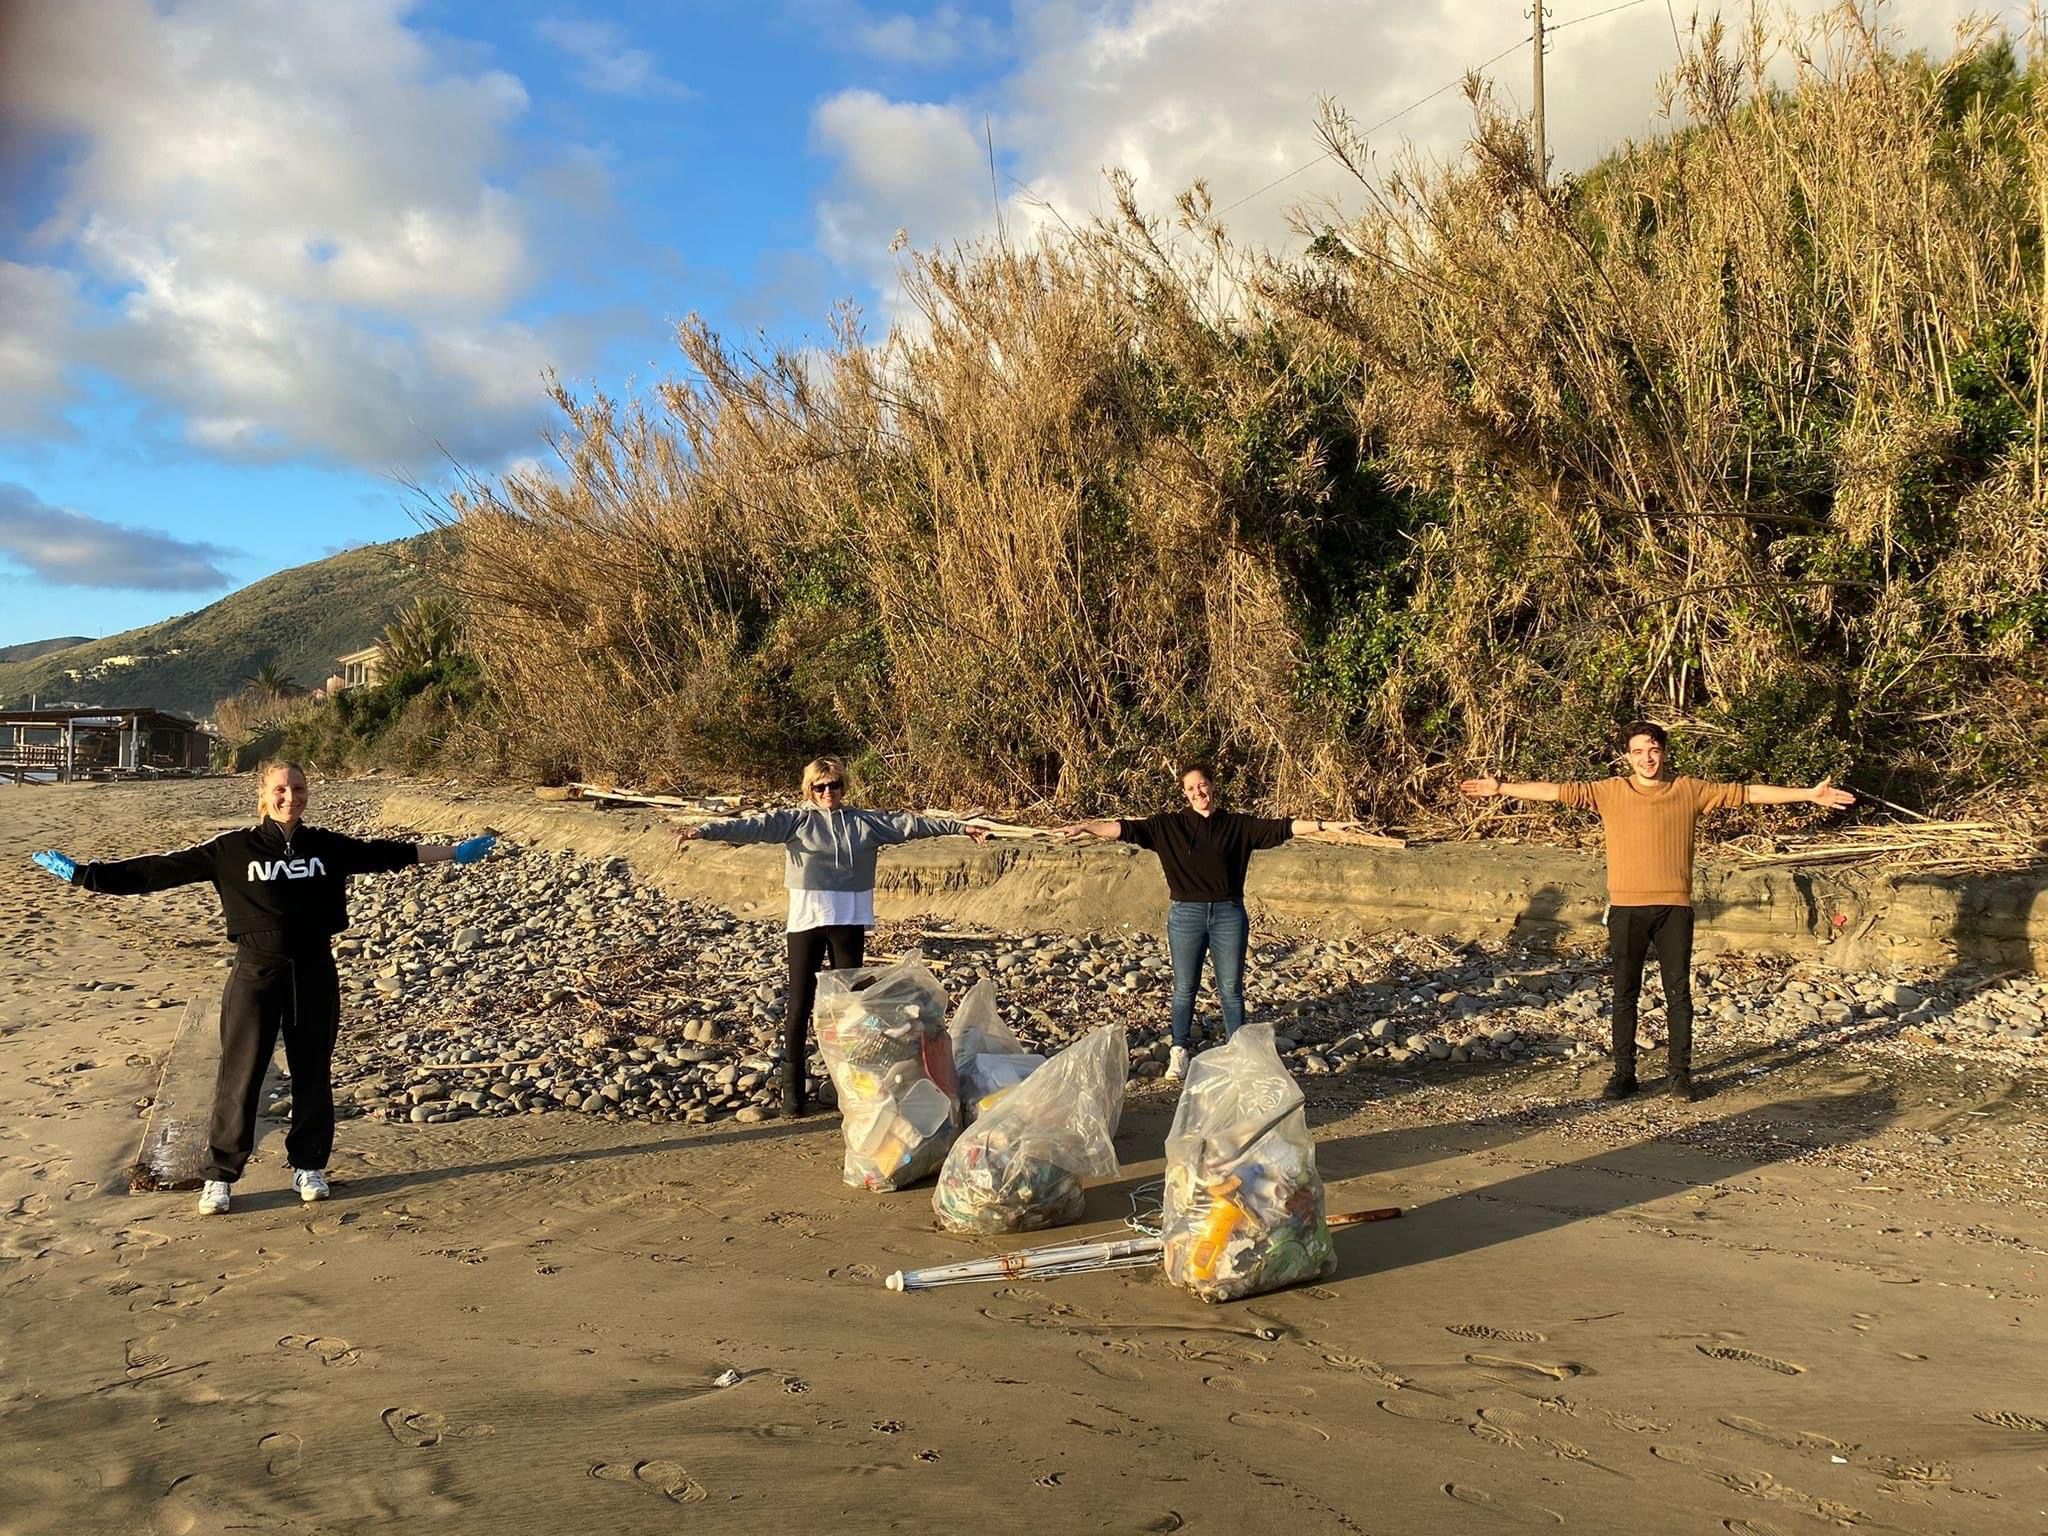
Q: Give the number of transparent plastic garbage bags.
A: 4